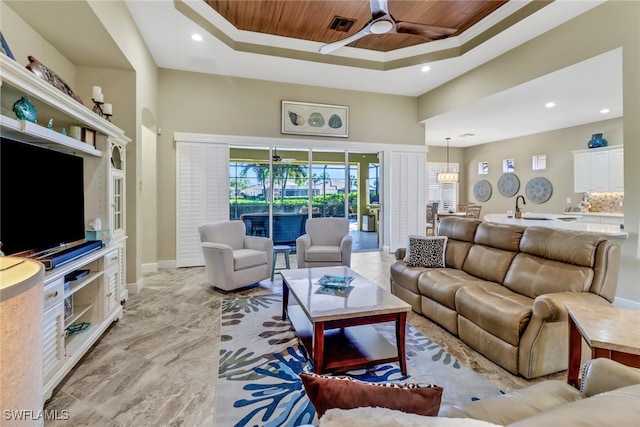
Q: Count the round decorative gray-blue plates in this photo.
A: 3